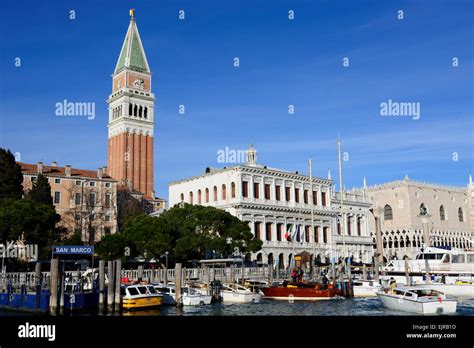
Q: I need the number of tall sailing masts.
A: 2